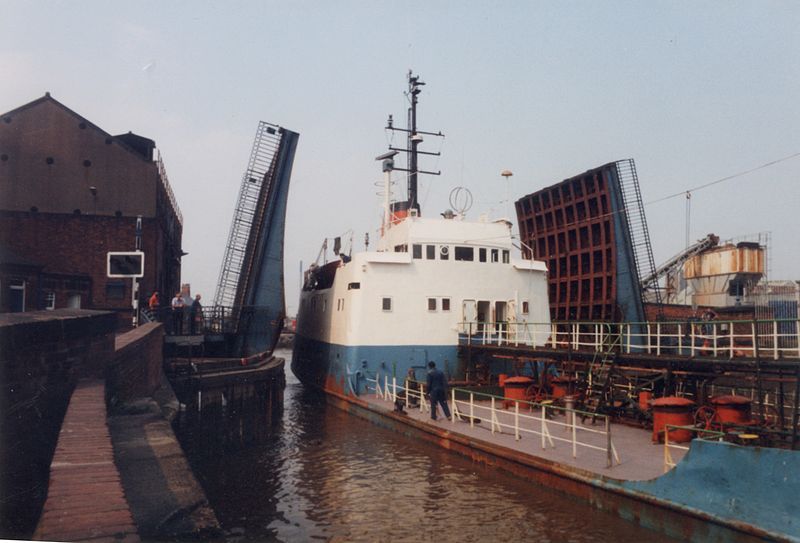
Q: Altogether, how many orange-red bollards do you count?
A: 4